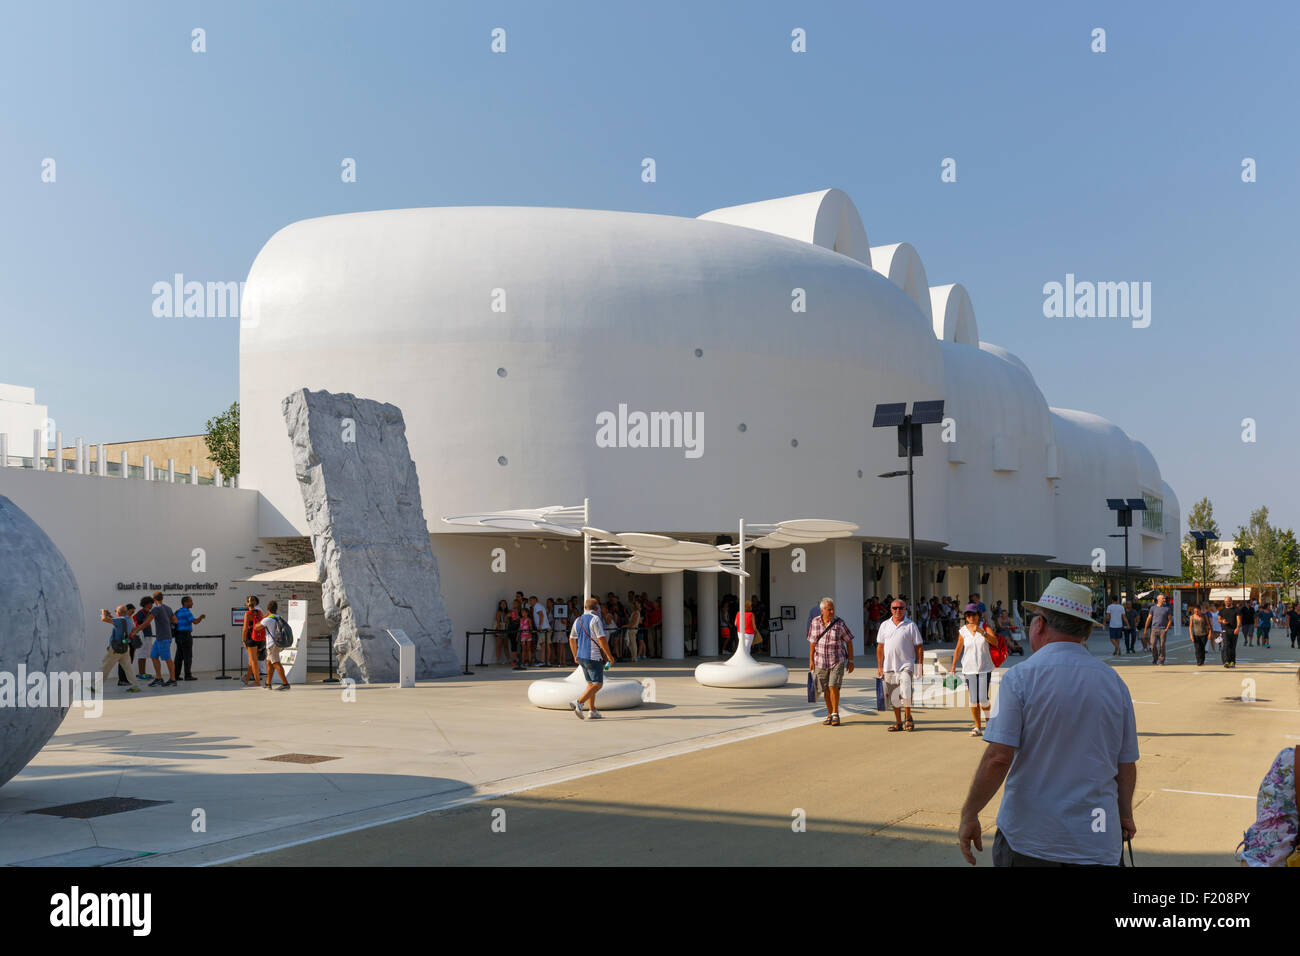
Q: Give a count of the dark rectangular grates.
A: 2